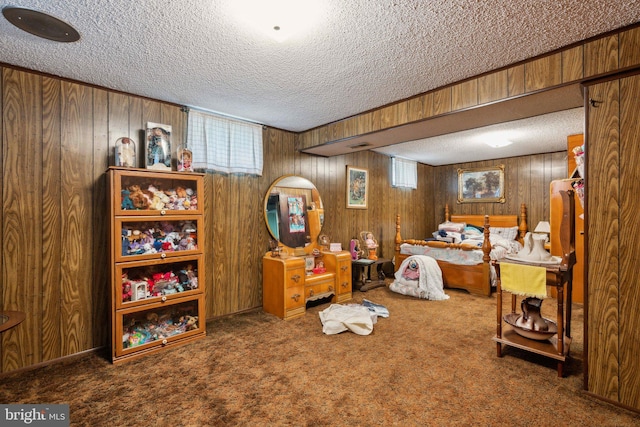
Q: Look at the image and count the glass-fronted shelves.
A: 4